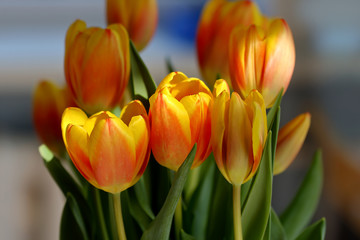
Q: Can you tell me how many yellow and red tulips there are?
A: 9